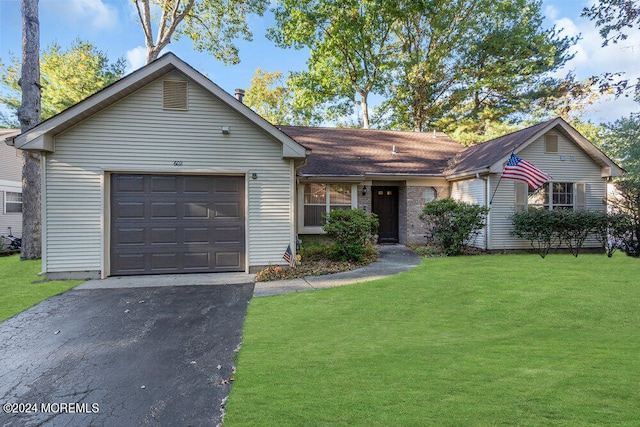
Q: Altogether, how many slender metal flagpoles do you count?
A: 1